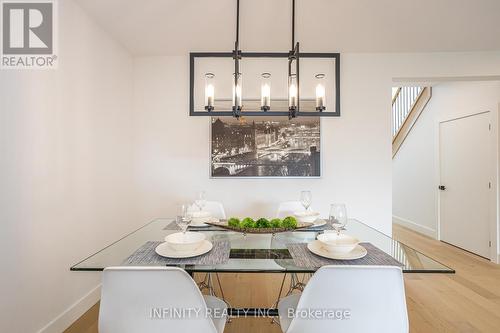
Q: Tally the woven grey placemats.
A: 4